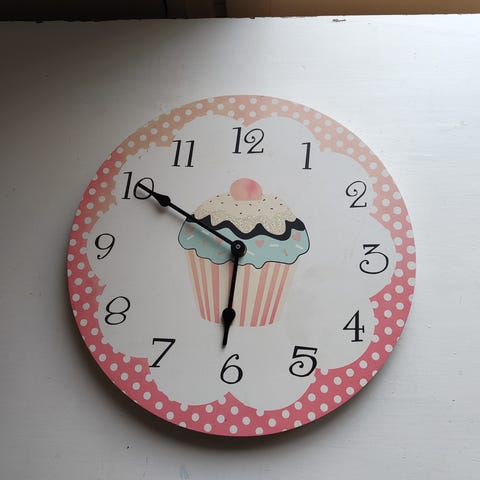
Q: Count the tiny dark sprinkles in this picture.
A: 12